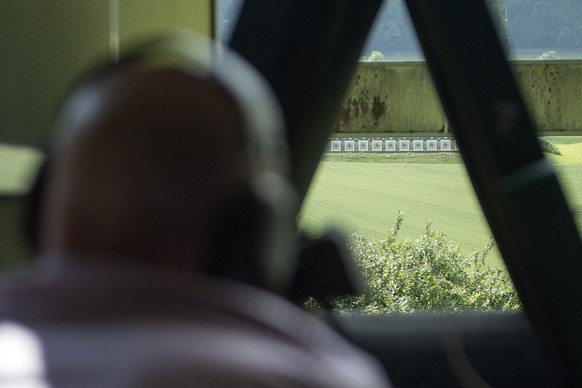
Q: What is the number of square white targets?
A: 9